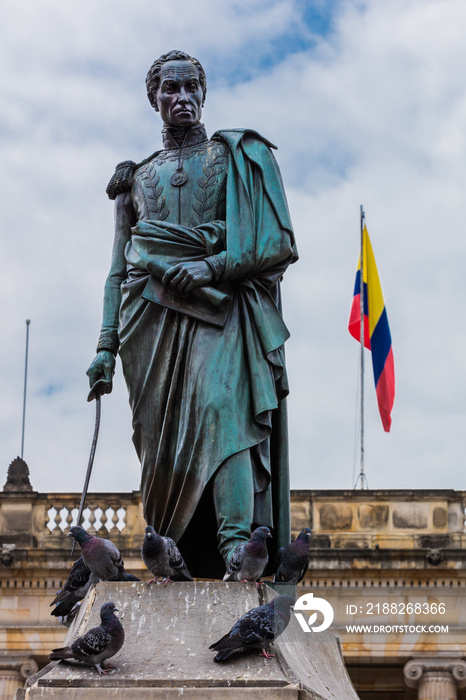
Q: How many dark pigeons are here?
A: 7